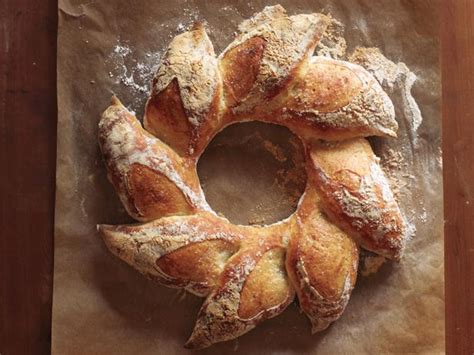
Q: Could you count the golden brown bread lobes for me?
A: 8